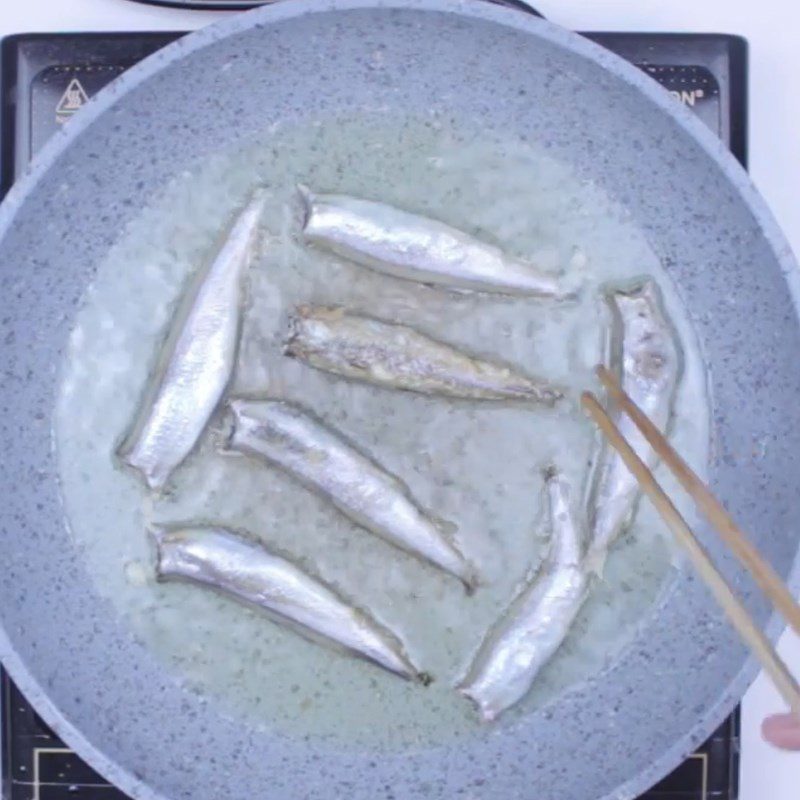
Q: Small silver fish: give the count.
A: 7